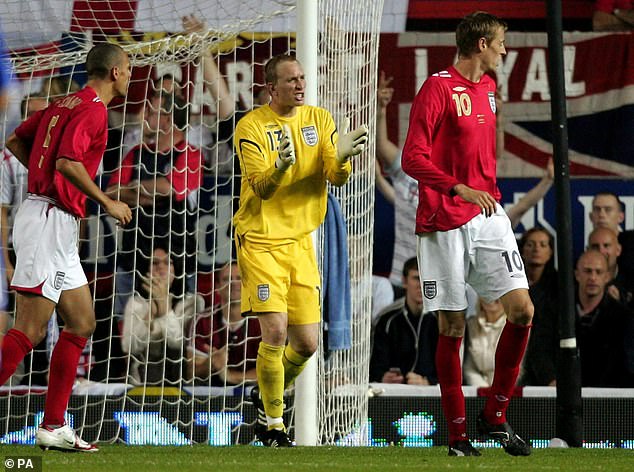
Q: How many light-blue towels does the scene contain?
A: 1